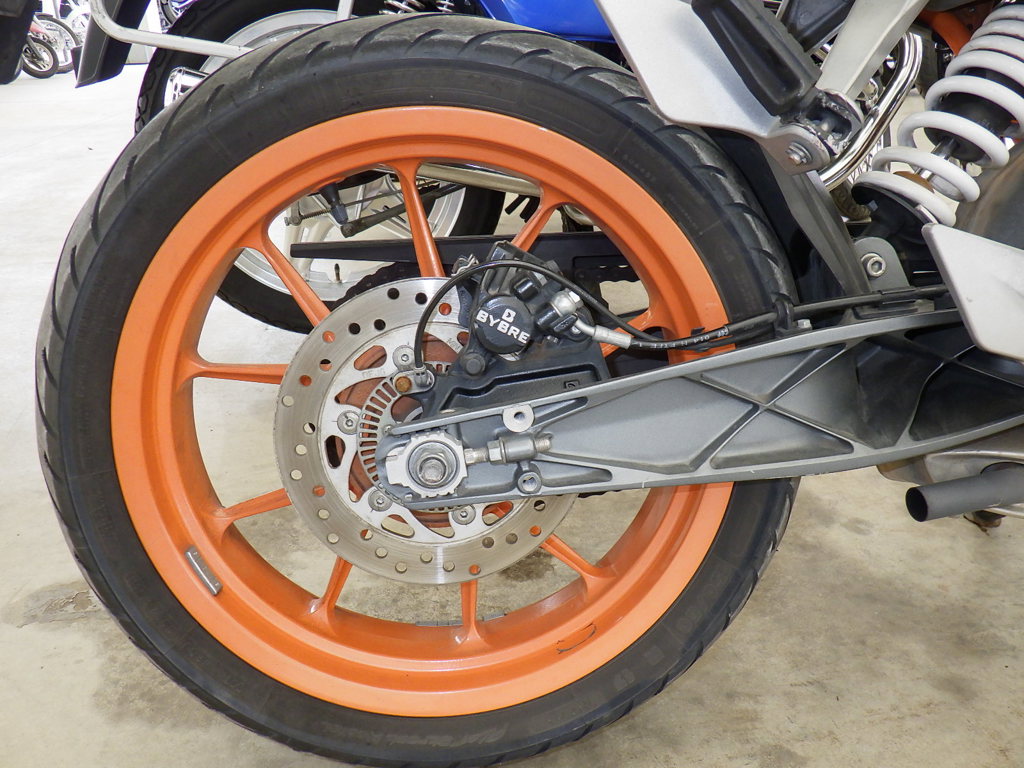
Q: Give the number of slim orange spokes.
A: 9